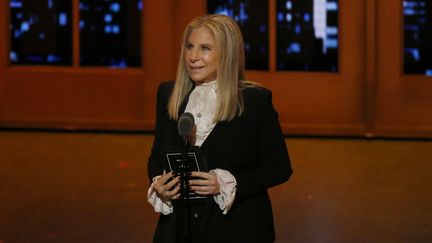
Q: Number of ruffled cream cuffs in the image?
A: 2